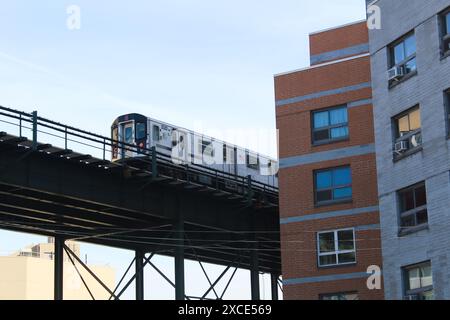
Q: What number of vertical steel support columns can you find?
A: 5